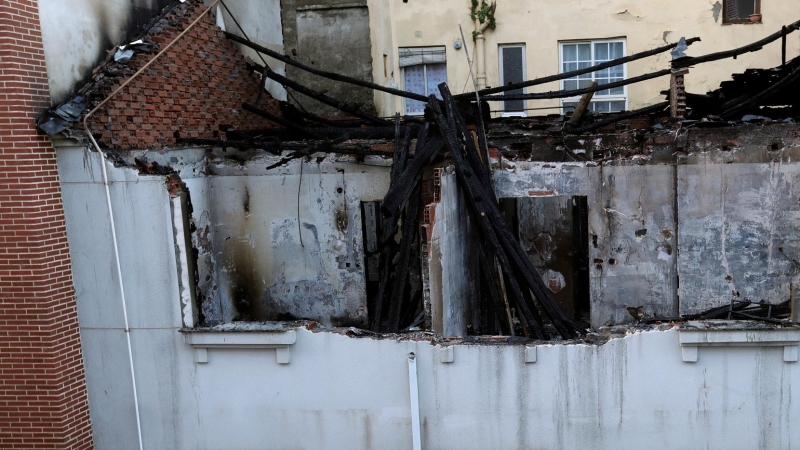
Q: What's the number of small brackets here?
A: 6